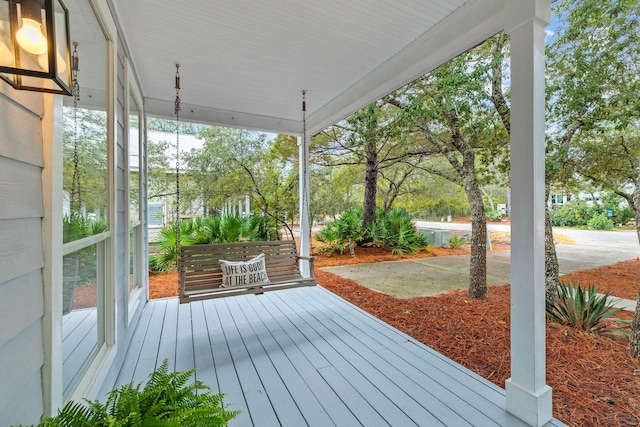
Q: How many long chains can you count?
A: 2